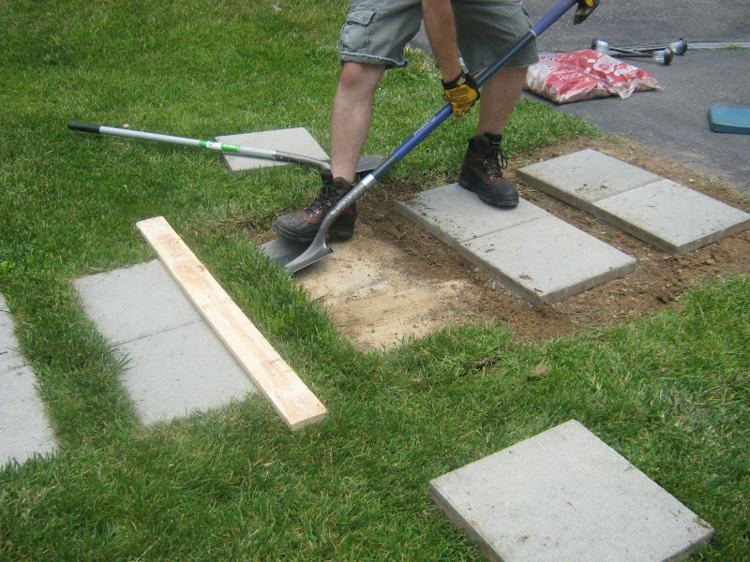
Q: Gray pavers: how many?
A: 10